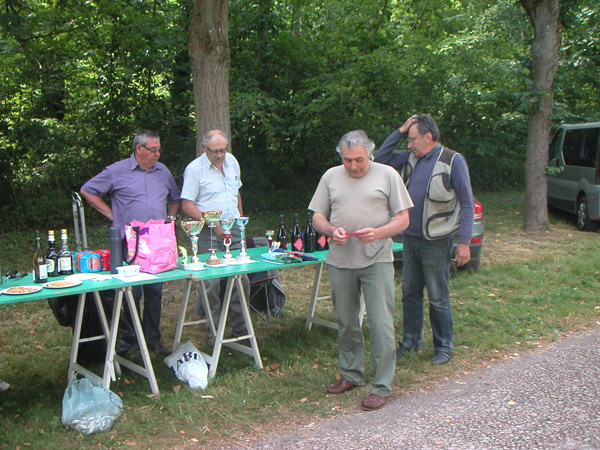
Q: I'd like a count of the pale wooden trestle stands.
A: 3